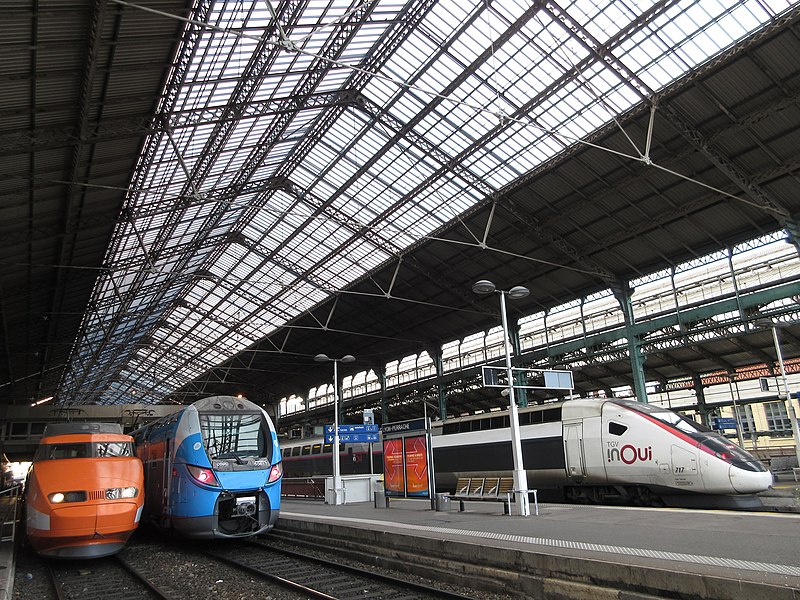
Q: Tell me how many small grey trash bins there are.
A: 2